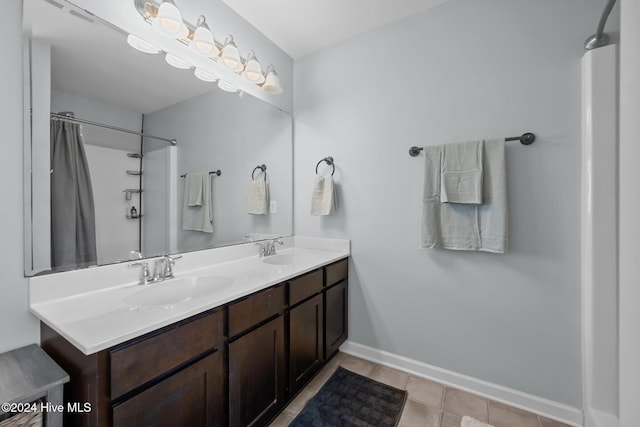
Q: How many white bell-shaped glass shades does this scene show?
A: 5